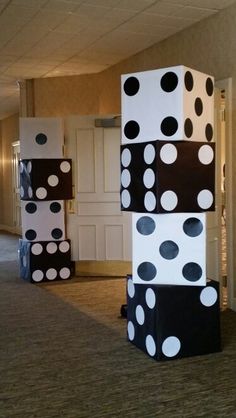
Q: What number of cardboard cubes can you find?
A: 8